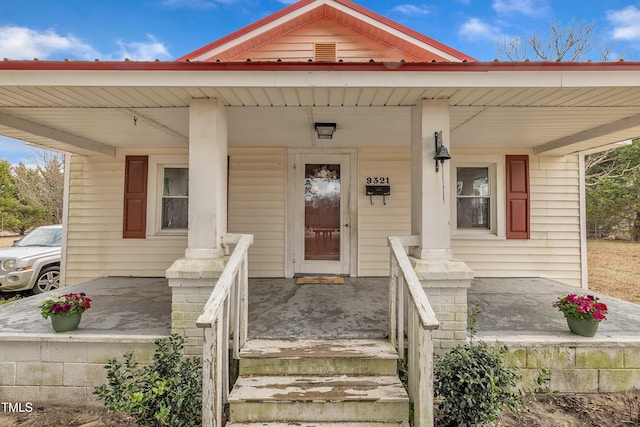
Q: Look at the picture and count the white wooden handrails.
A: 2